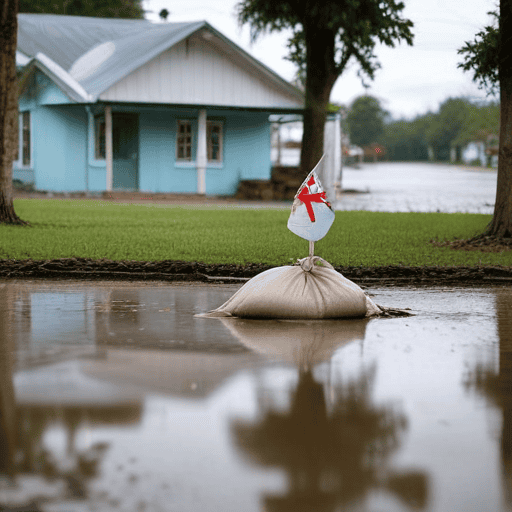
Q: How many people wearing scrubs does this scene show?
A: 0